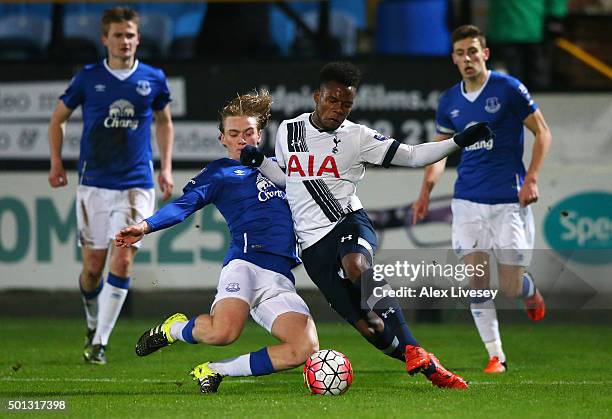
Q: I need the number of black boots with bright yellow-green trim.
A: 2